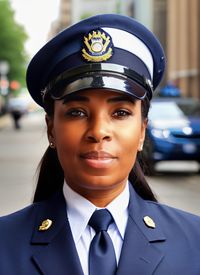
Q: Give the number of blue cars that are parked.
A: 1